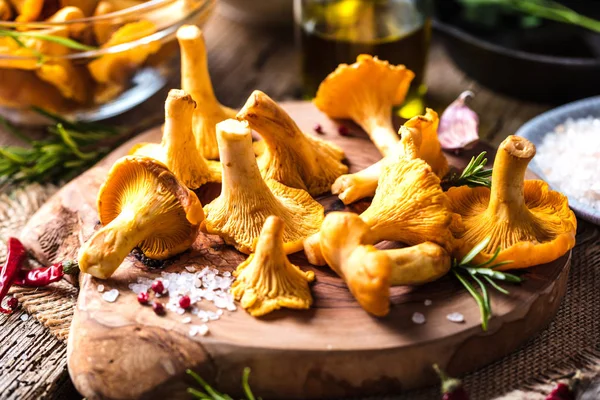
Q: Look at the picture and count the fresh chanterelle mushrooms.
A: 11